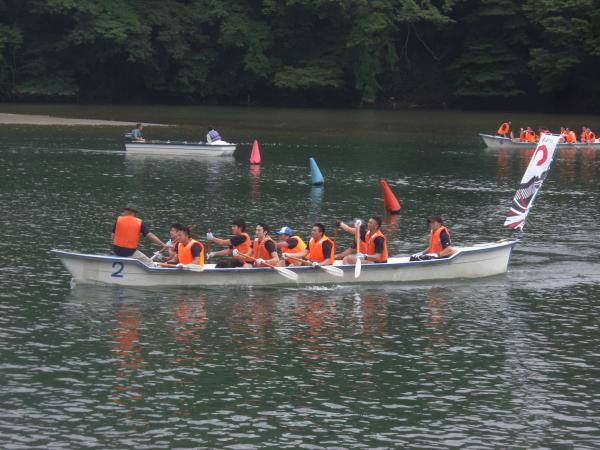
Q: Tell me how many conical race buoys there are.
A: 3